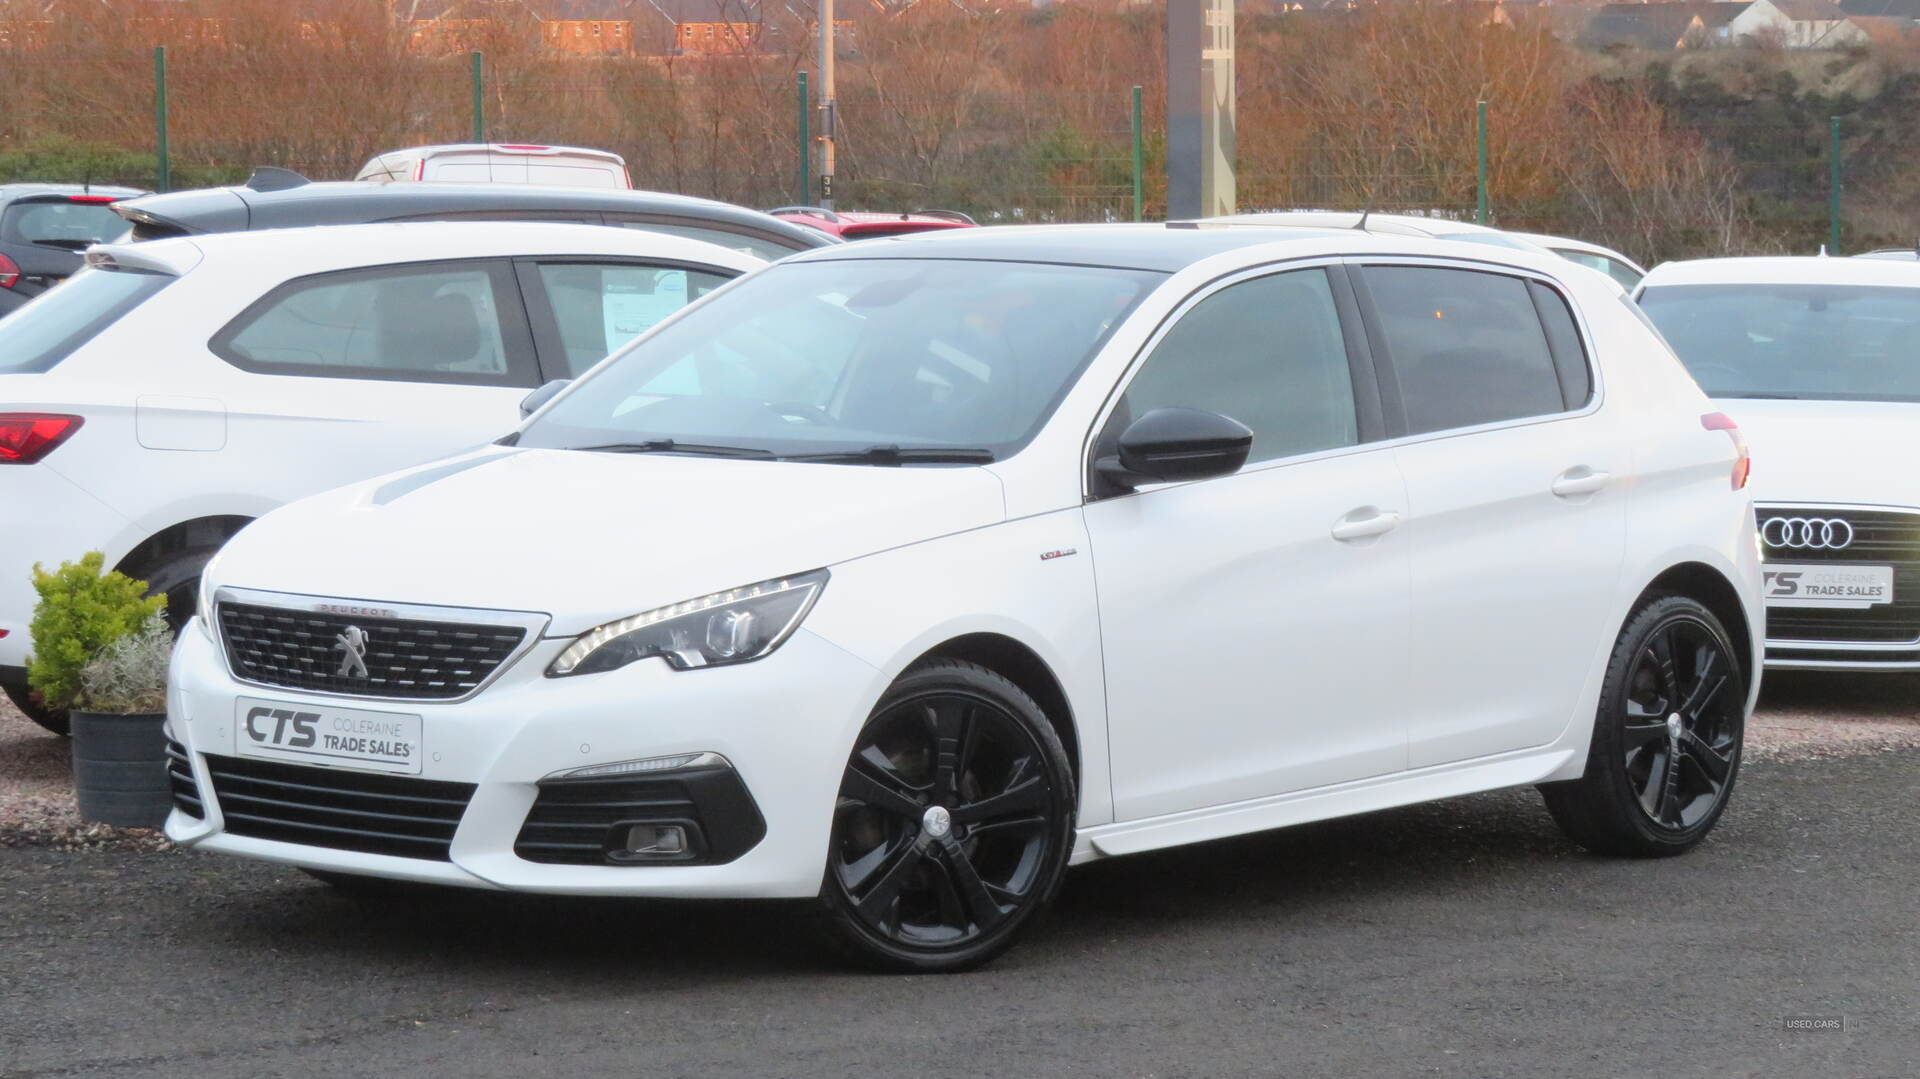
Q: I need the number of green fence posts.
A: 6